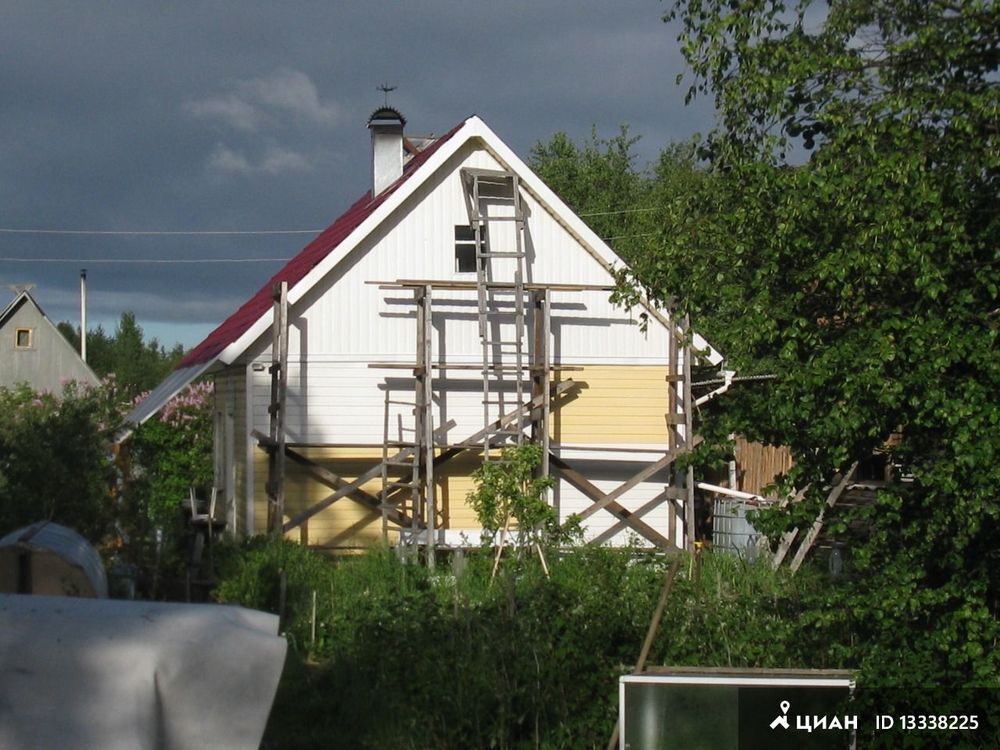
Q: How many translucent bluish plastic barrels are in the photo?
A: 1